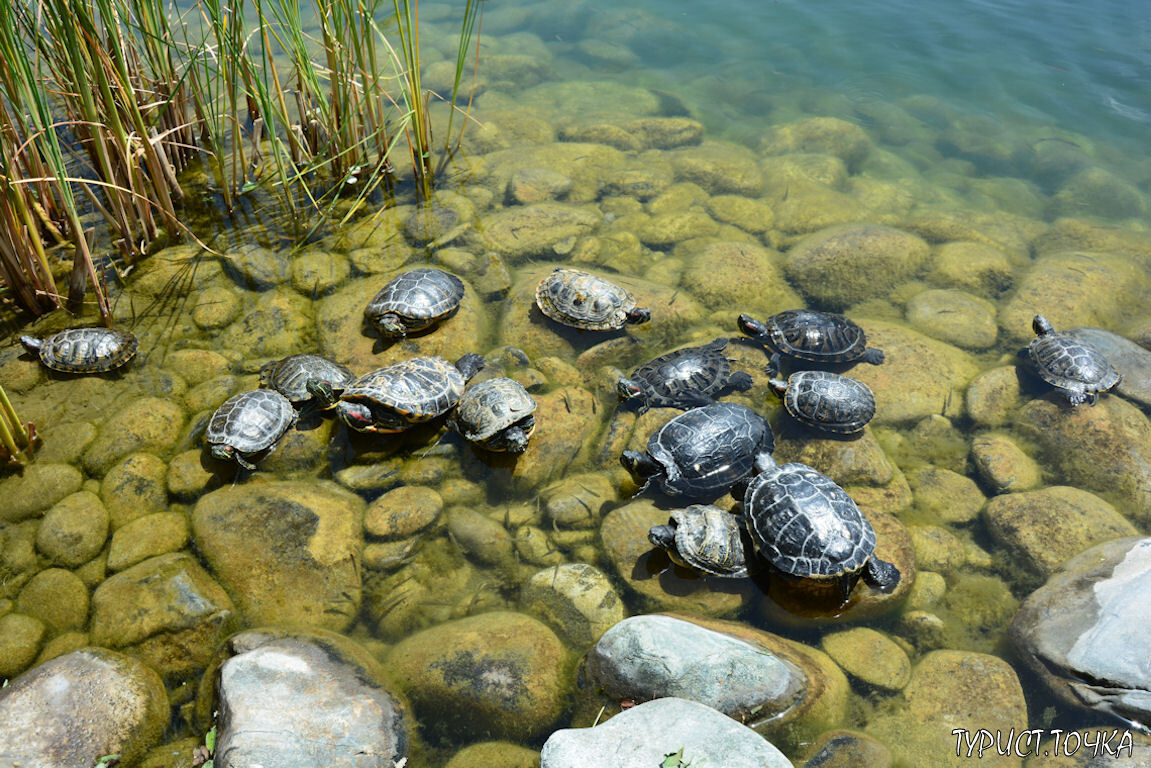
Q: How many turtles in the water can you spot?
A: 14